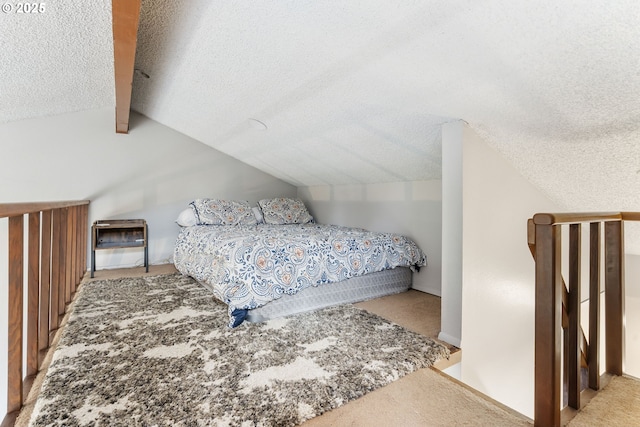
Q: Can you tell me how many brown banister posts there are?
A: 14